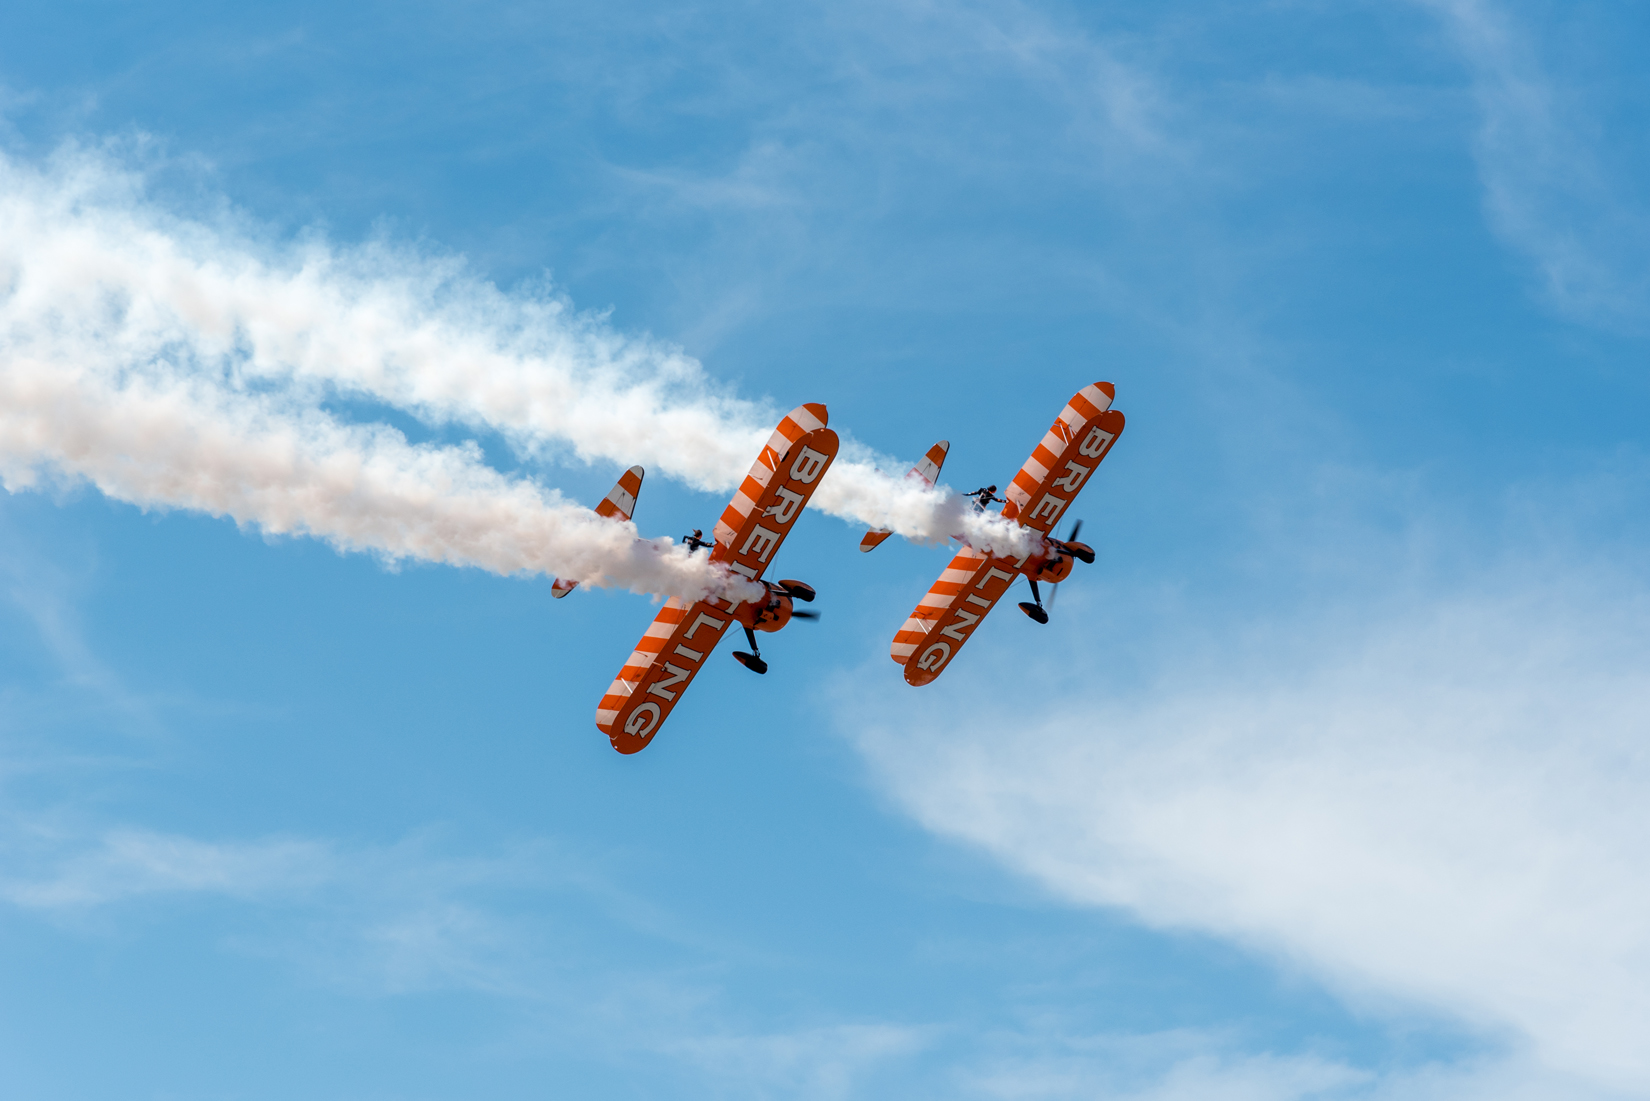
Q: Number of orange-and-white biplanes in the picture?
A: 2